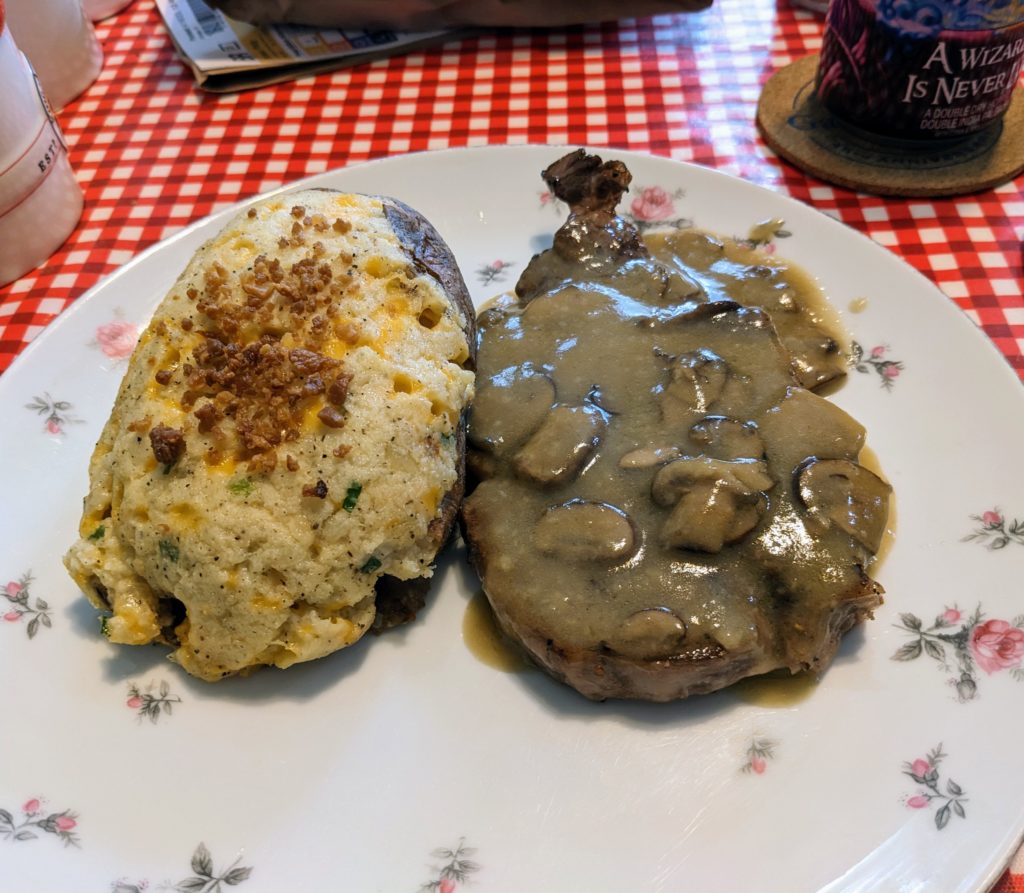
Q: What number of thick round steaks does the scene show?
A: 1